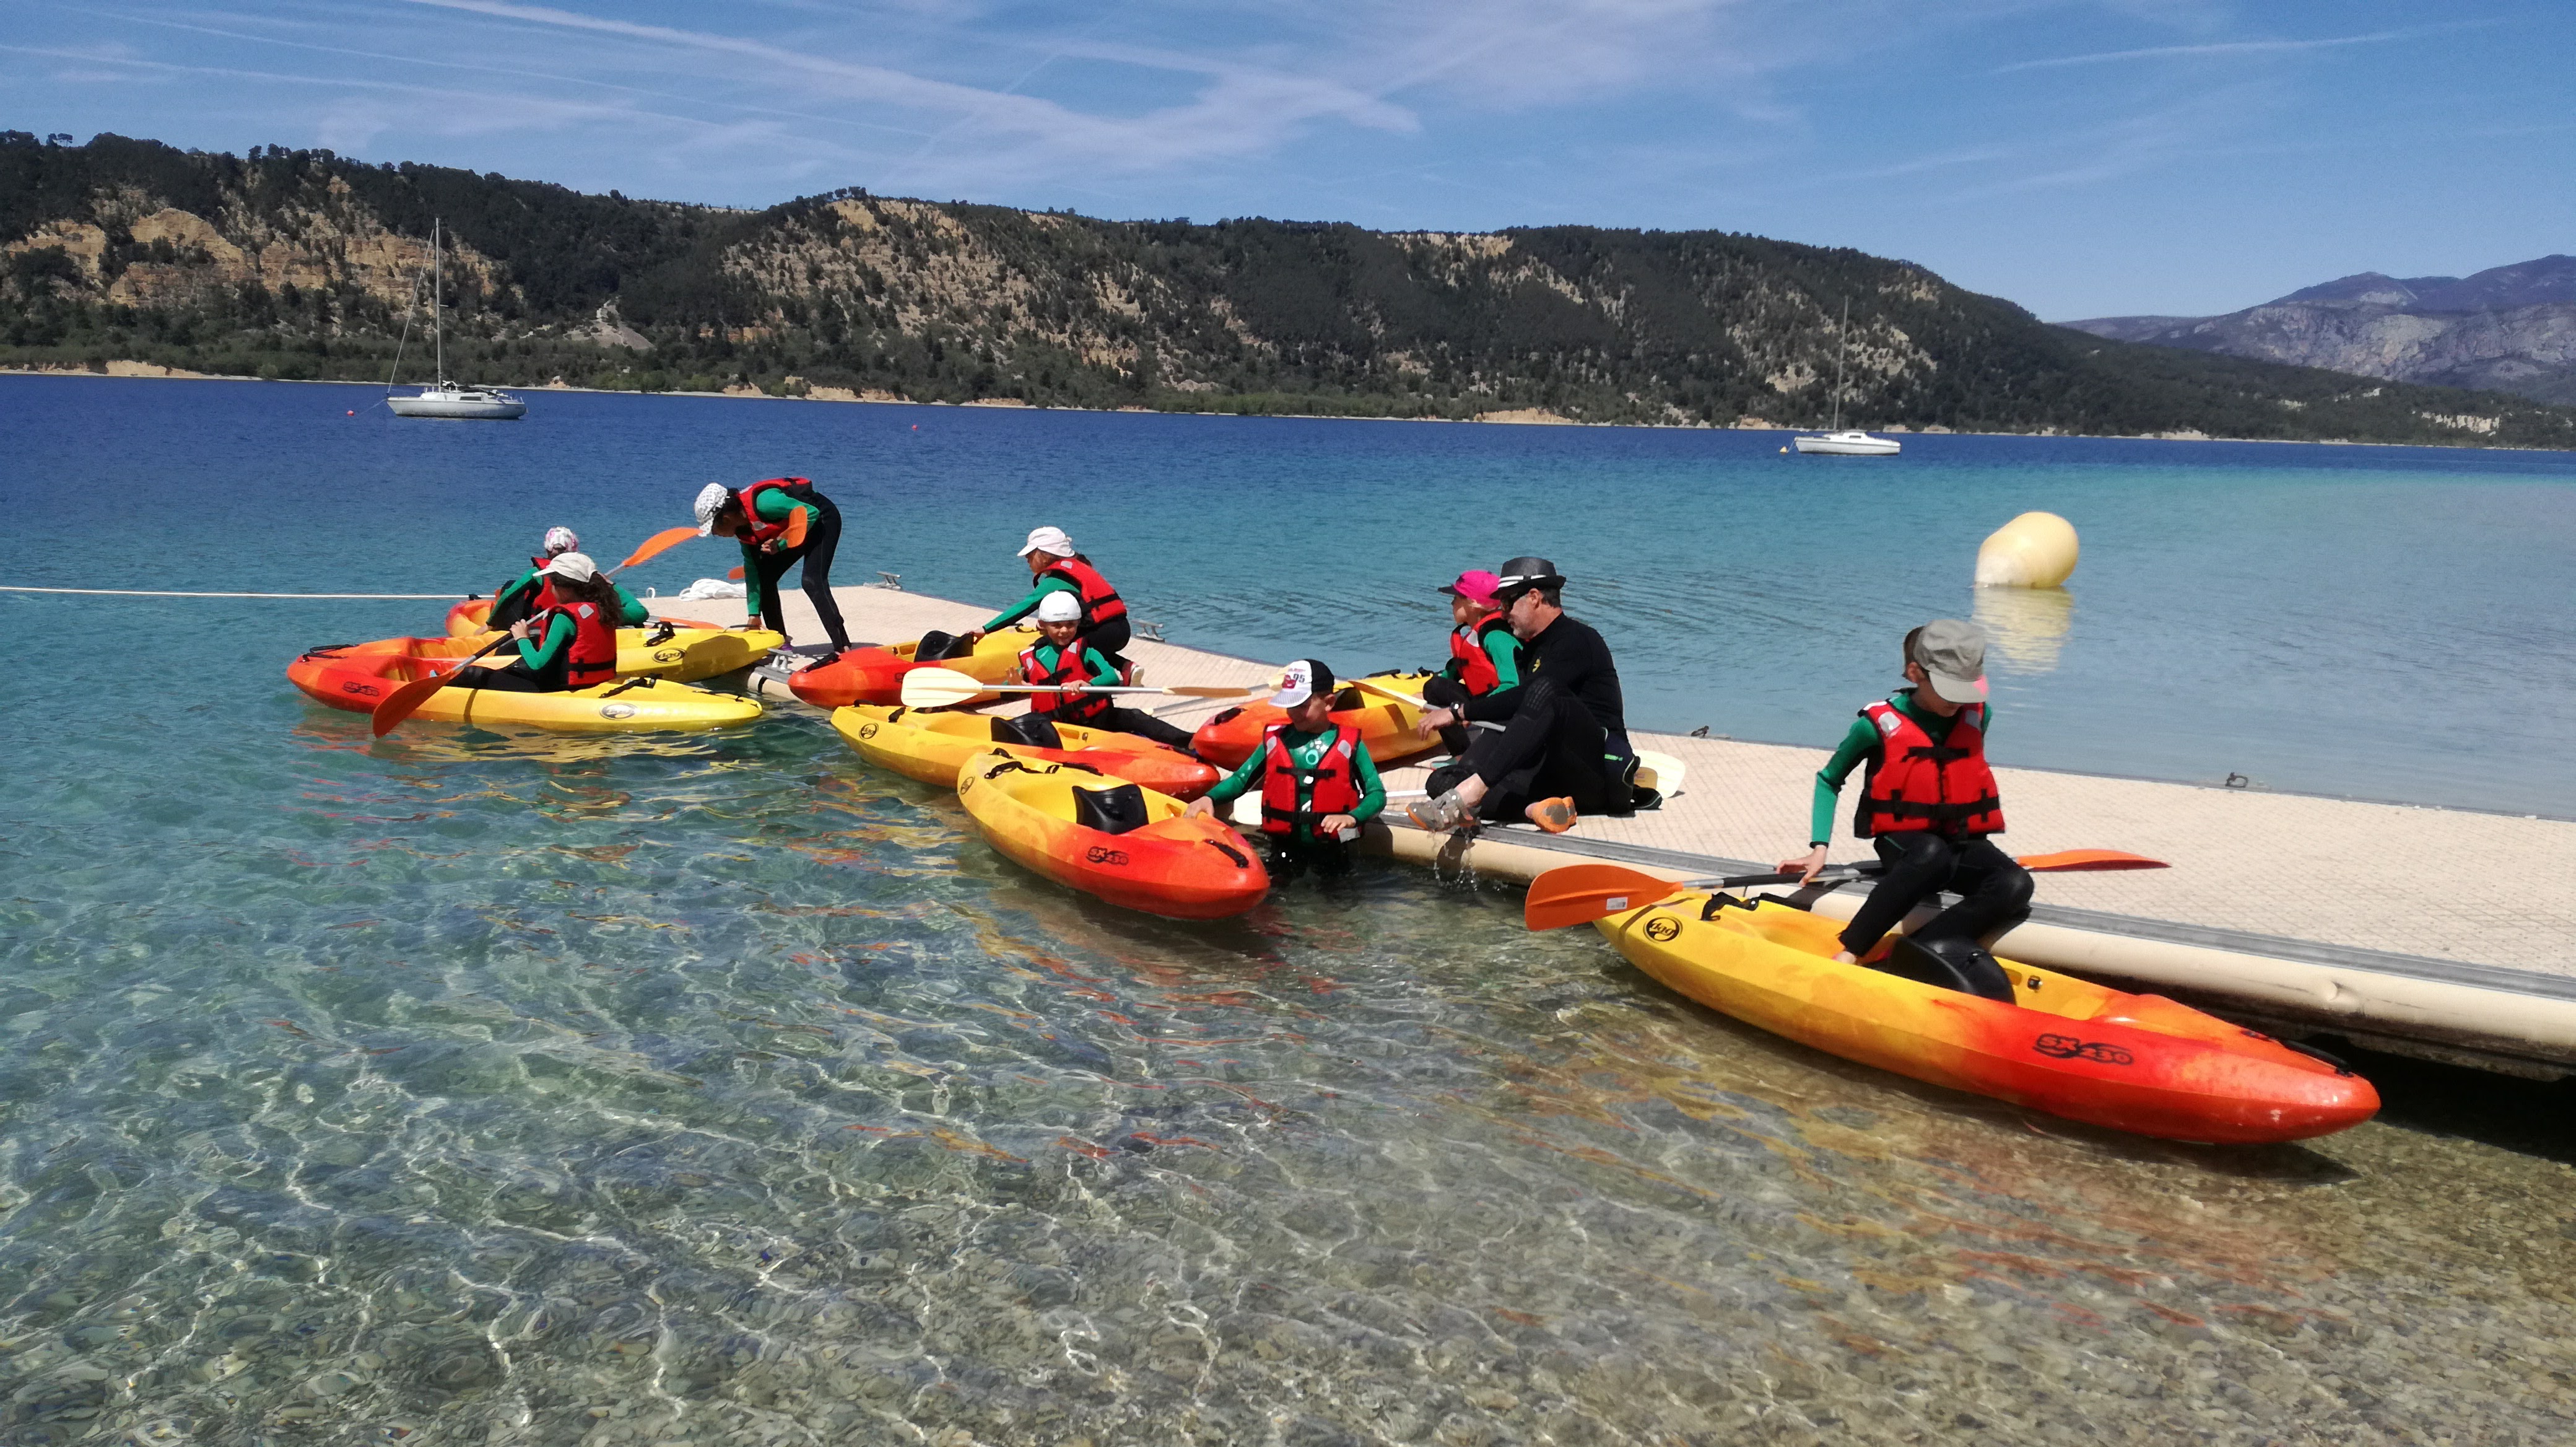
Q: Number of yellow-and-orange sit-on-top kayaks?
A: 8